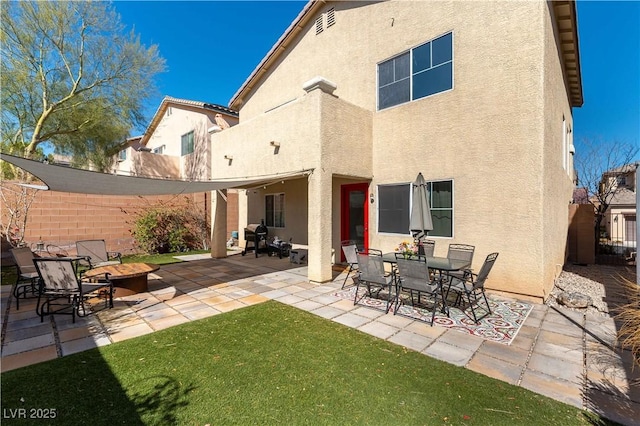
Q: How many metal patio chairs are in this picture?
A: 9